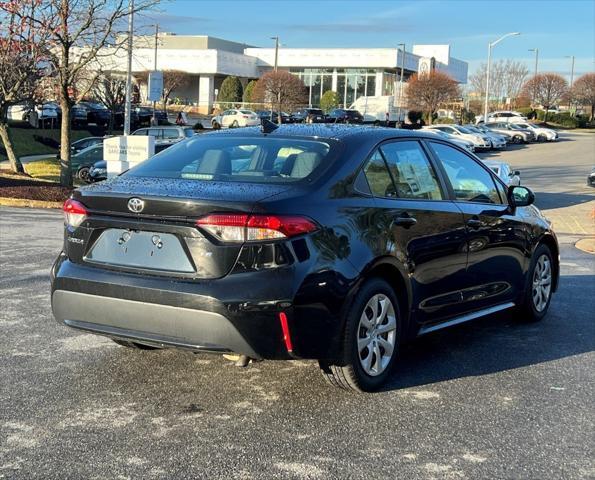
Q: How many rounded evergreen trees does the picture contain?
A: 3